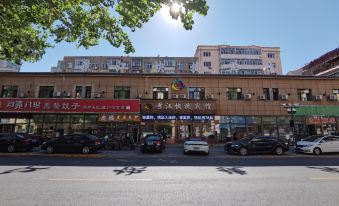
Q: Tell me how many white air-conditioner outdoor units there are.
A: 13